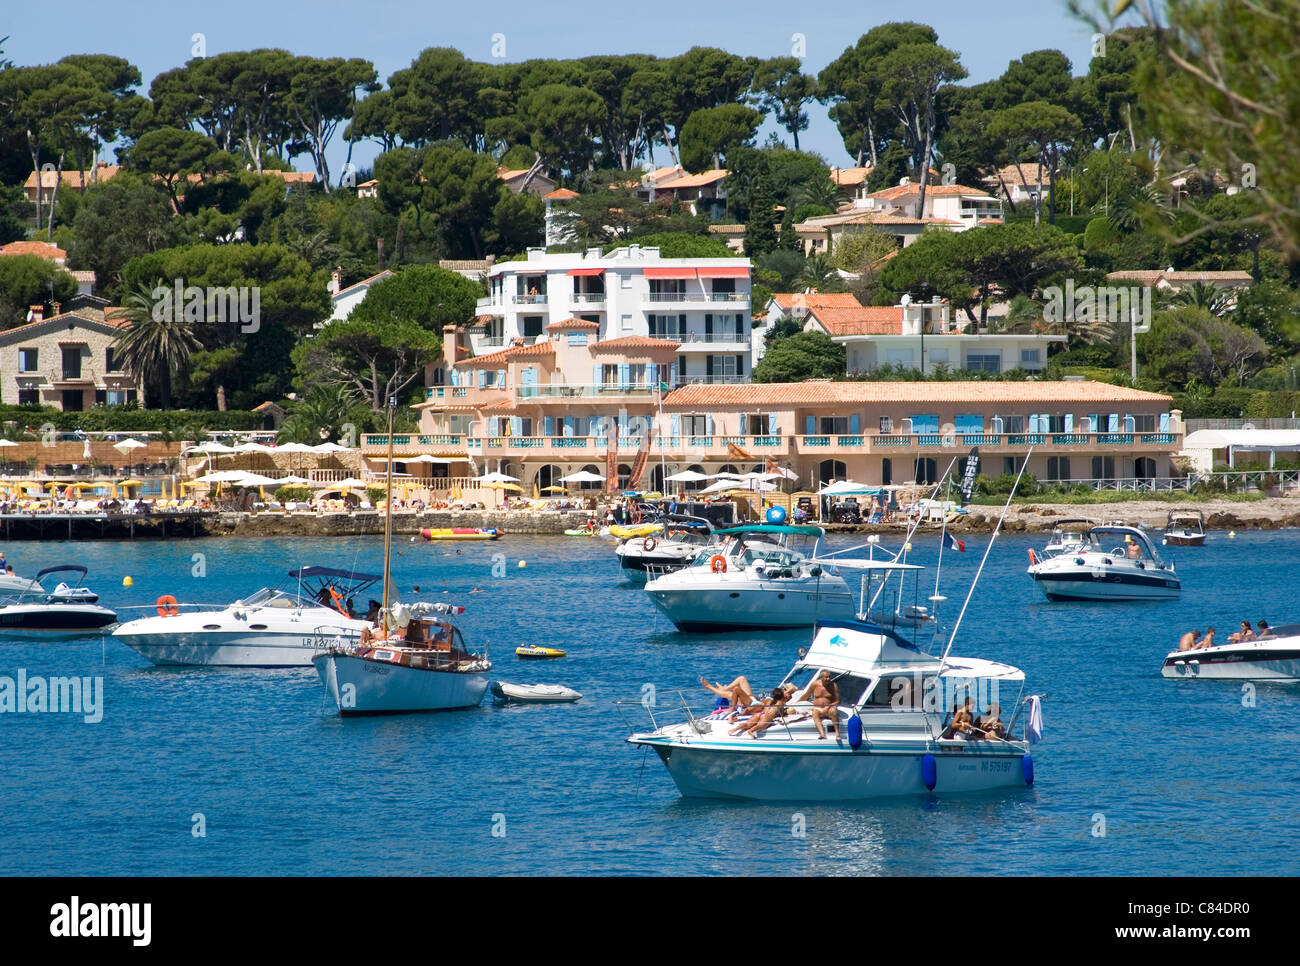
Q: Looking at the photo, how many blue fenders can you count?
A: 3